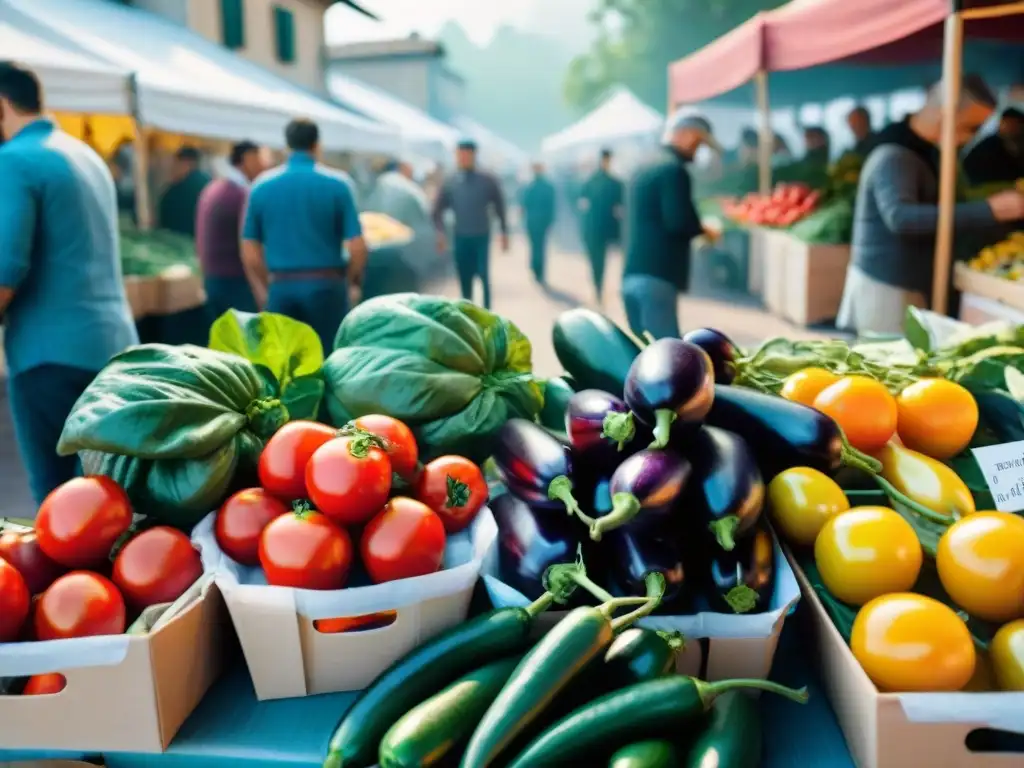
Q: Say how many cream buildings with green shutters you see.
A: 1